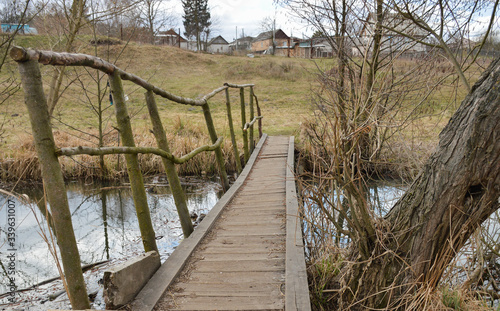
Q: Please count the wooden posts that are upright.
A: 8